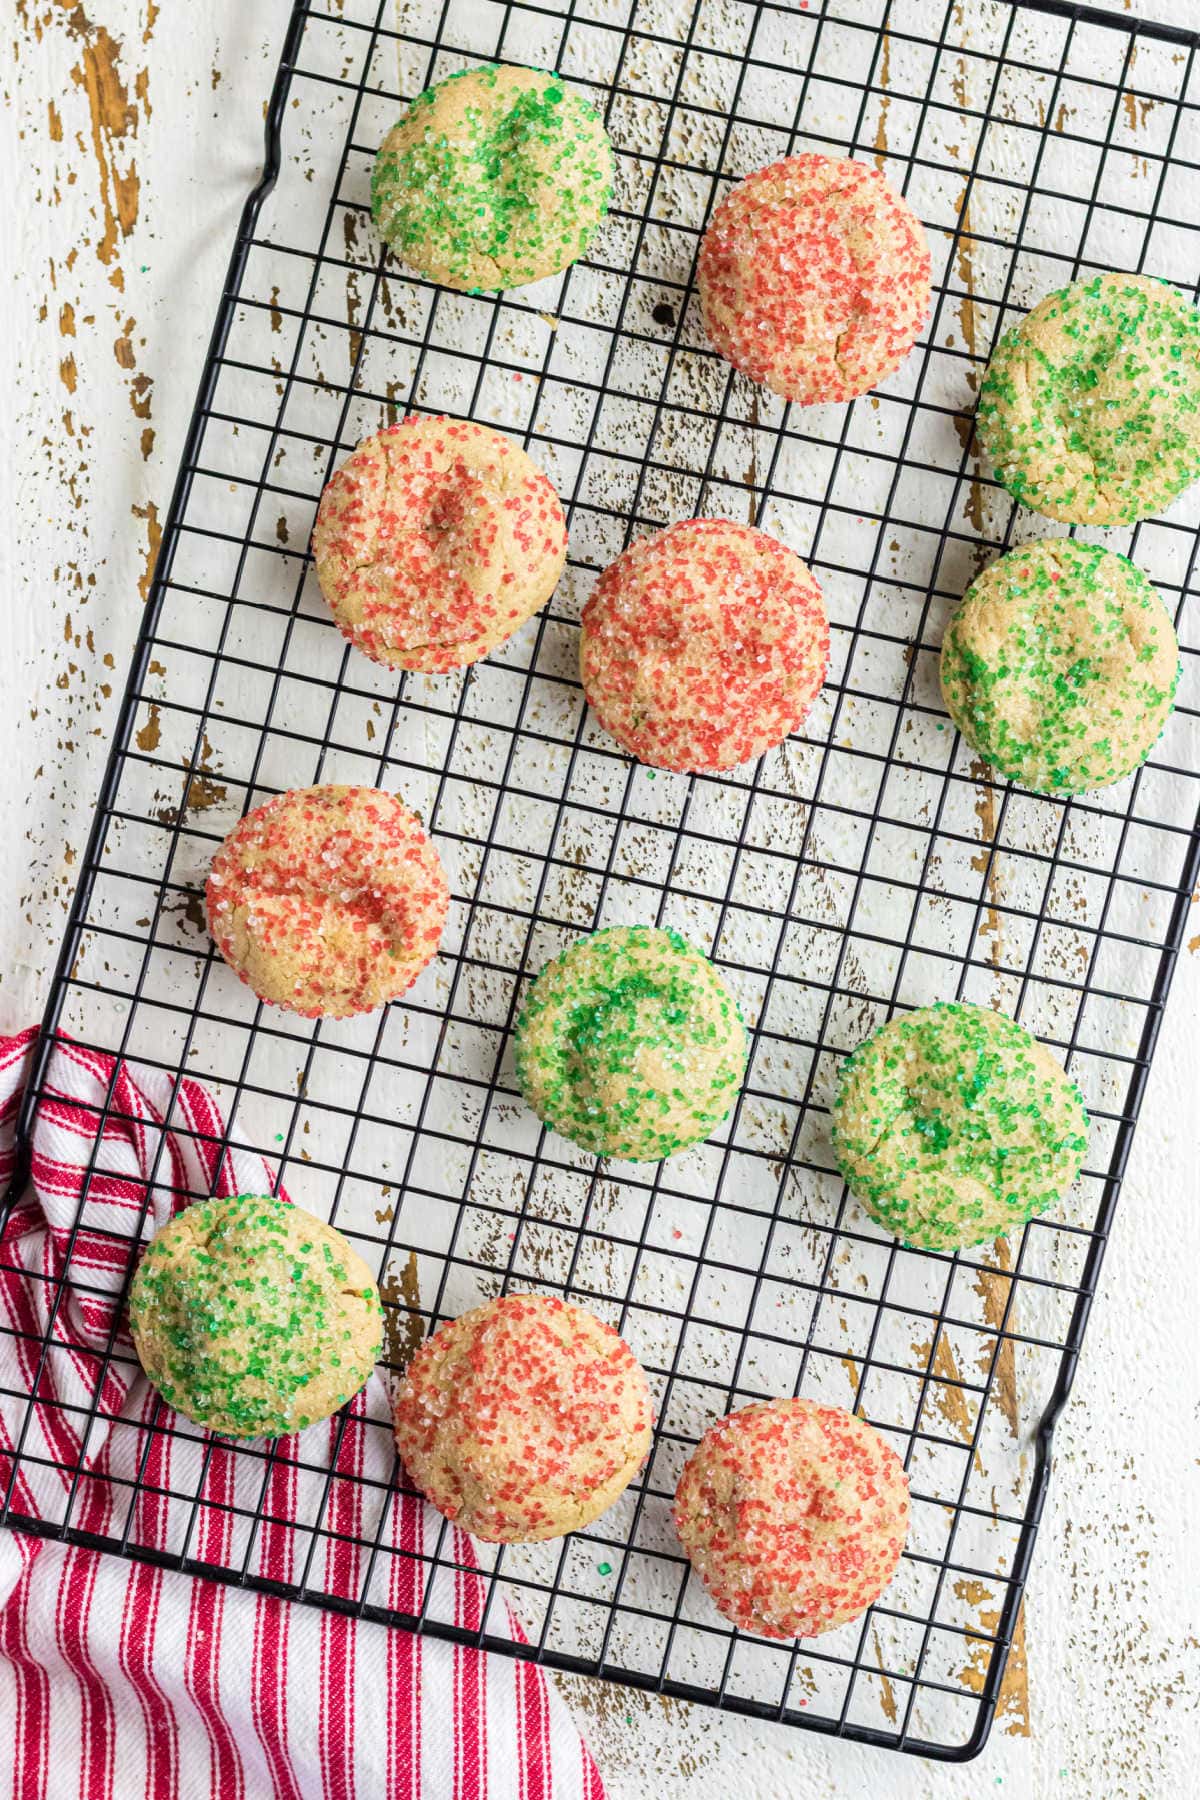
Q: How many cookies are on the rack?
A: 12